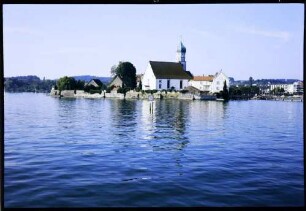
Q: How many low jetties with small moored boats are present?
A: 1